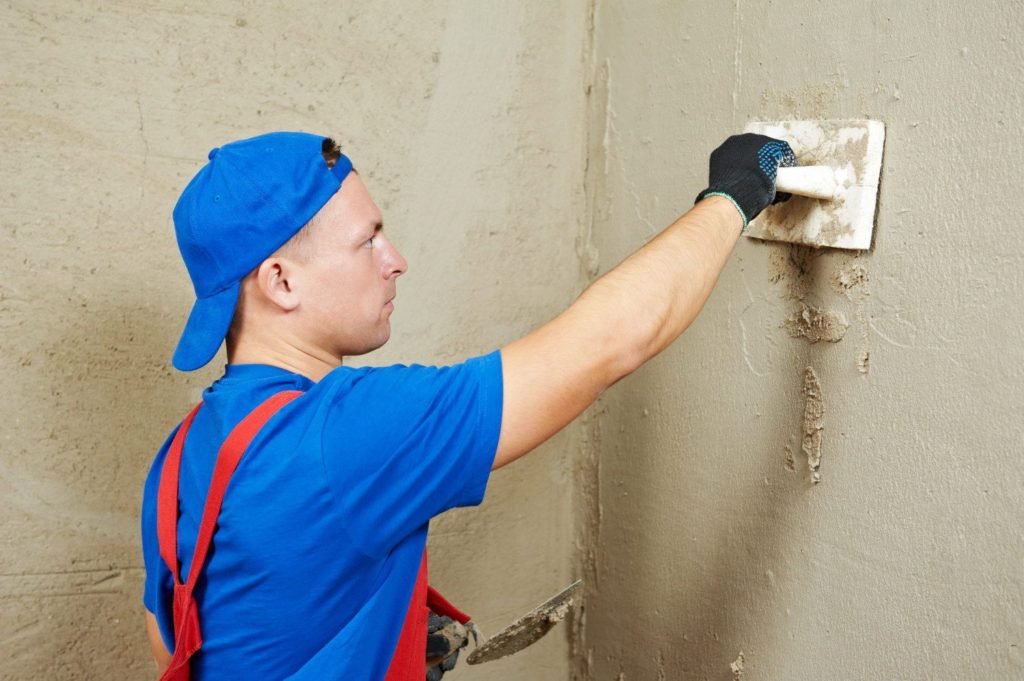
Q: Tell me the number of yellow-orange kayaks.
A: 0